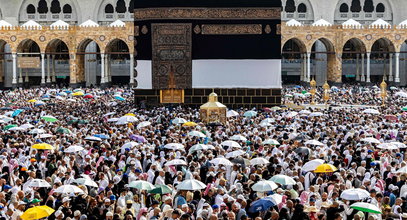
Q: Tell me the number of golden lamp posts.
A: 3